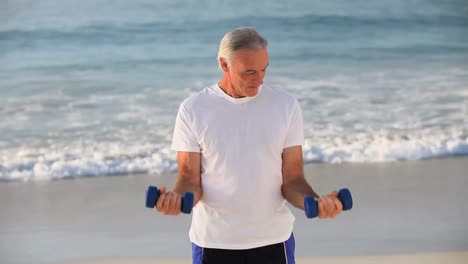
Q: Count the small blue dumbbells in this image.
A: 2